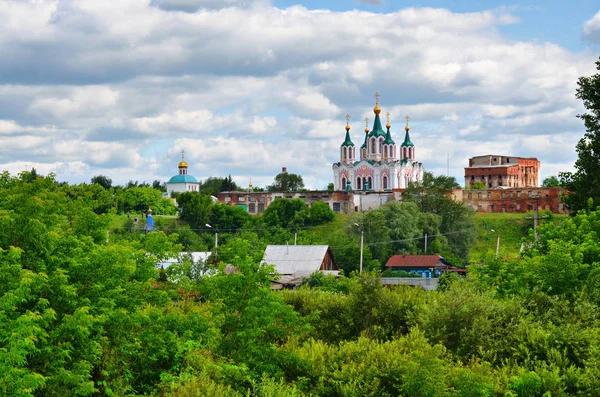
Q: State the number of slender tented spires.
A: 5